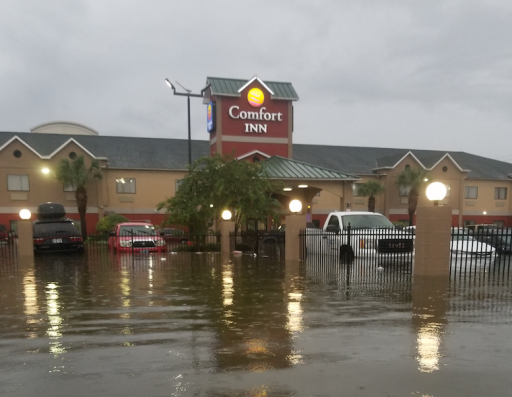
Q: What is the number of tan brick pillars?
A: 4